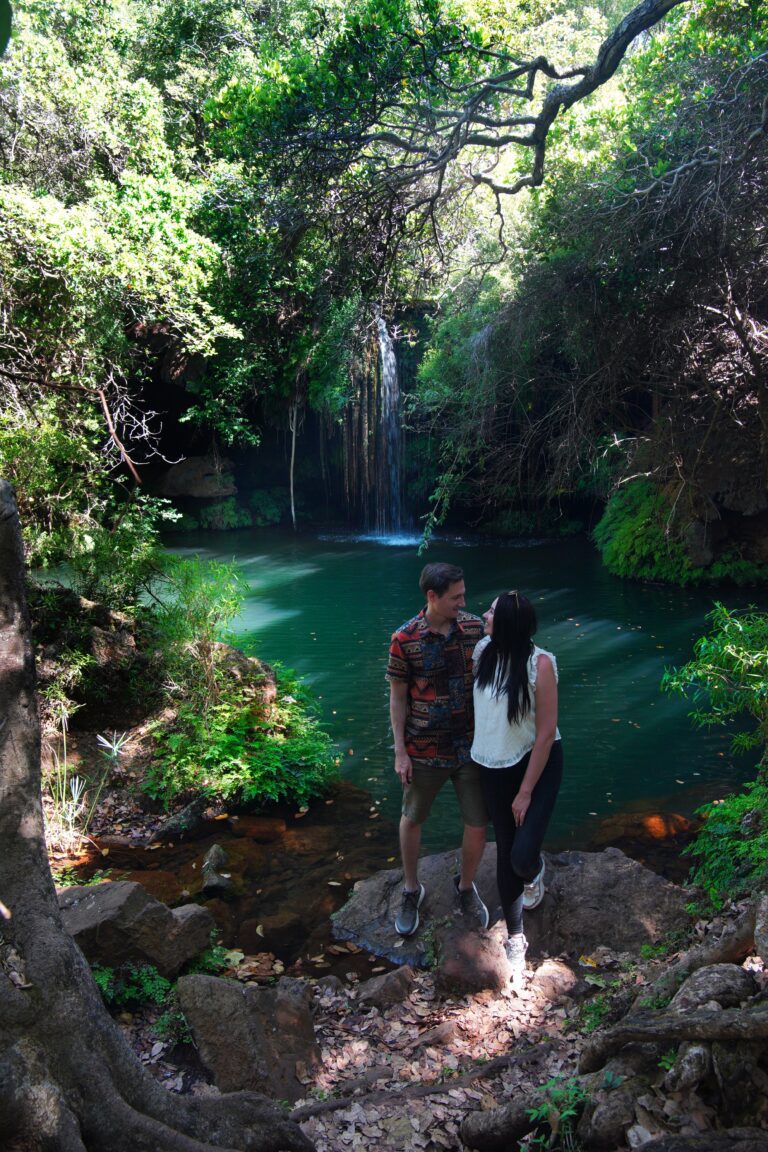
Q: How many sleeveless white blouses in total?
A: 1